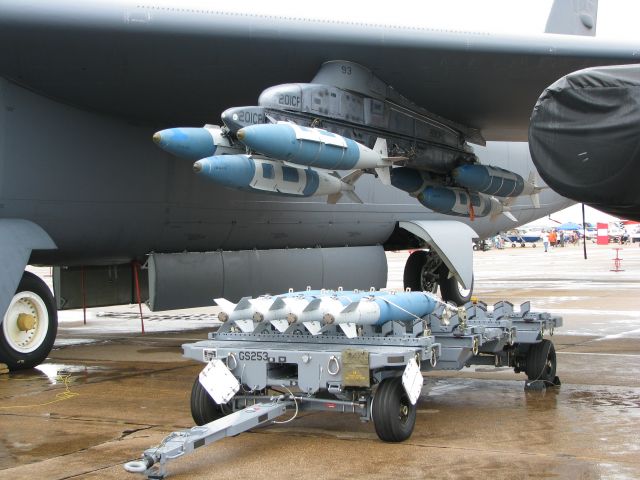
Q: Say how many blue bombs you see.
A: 10